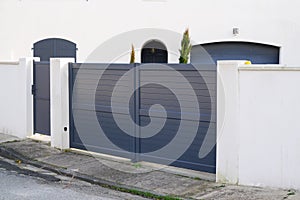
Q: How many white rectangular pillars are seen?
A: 3